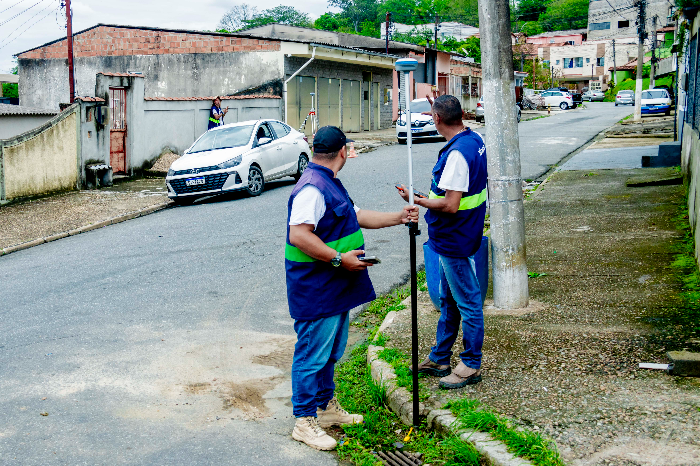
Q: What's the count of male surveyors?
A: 2